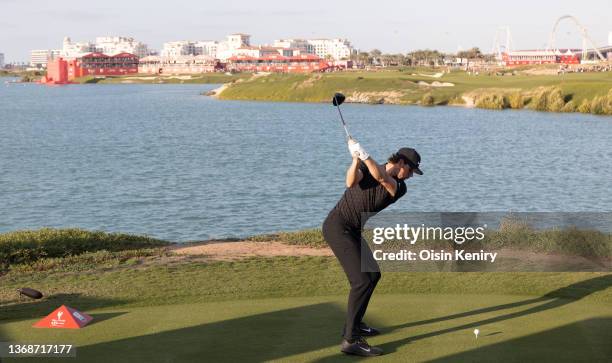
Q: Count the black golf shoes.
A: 2